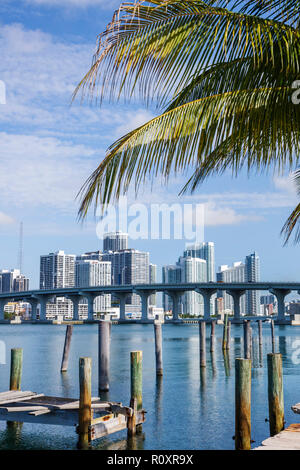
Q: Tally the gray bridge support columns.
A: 11